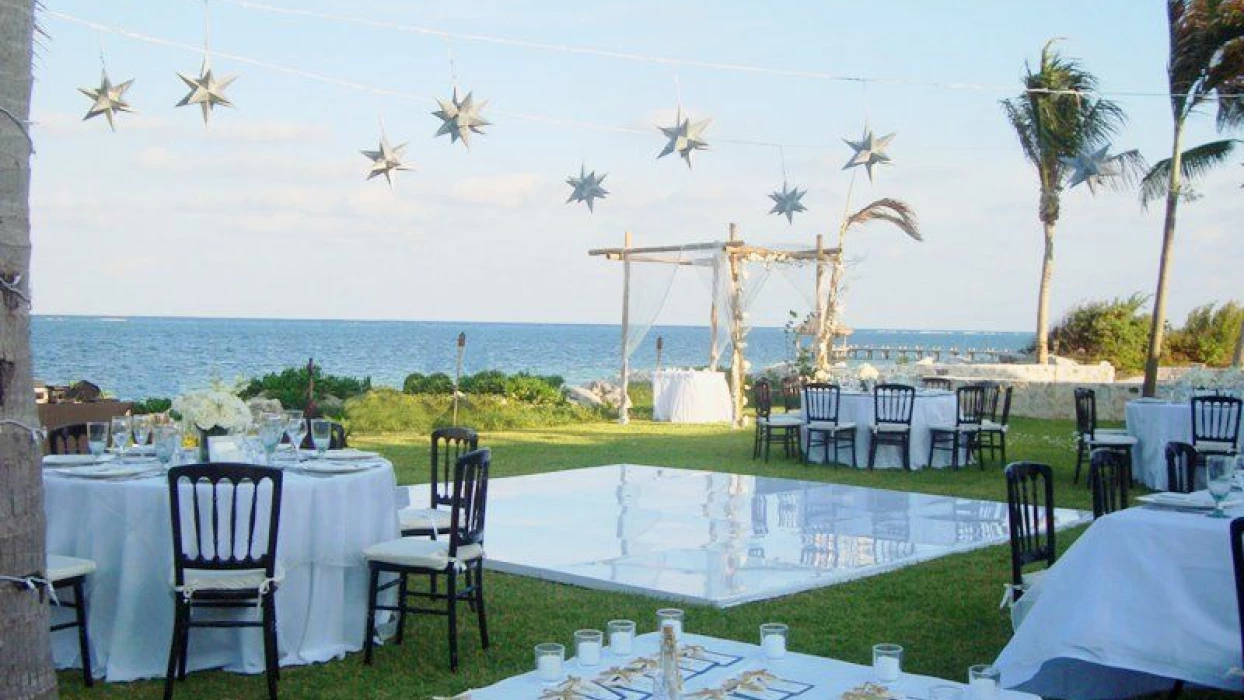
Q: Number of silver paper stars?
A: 9